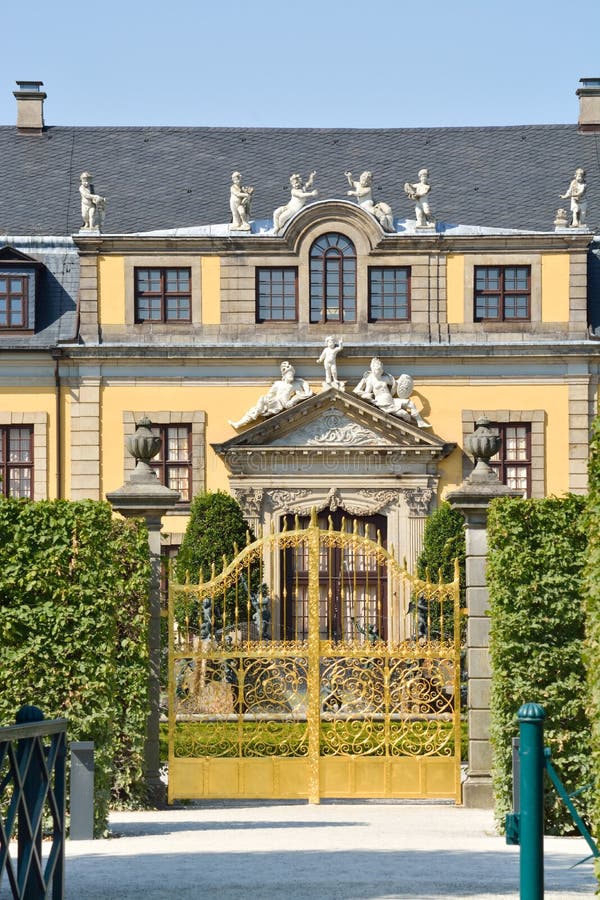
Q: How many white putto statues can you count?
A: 7